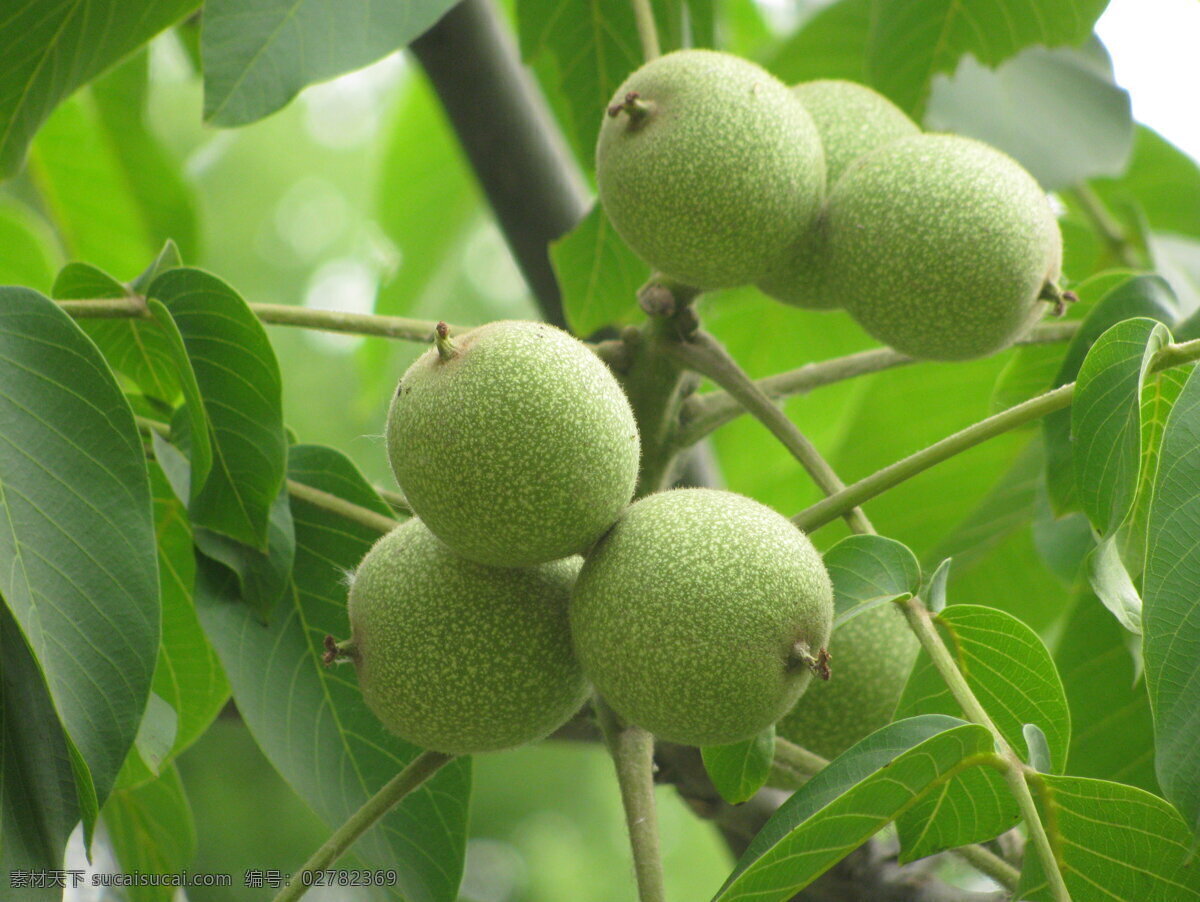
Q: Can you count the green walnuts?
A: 7